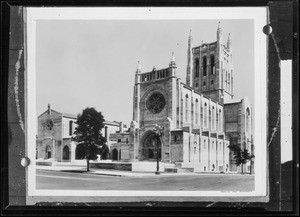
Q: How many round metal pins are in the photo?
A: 2